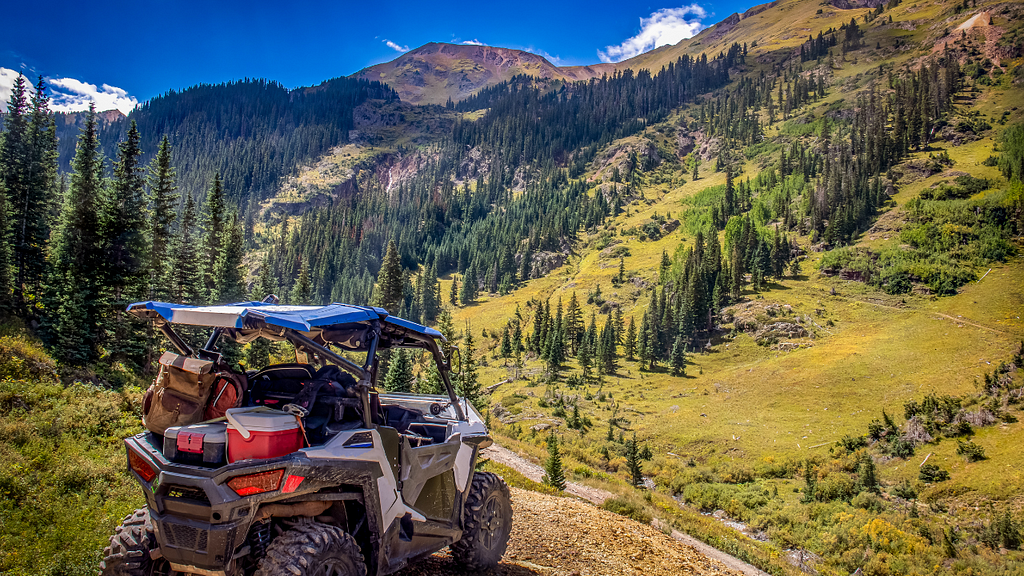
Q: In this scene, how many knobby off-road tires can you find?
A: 3